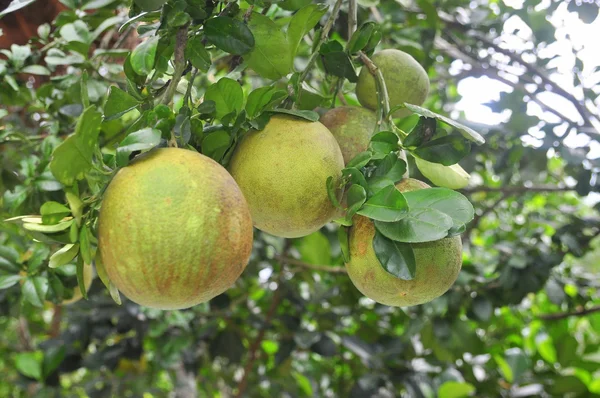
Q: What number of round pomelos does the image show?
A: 5